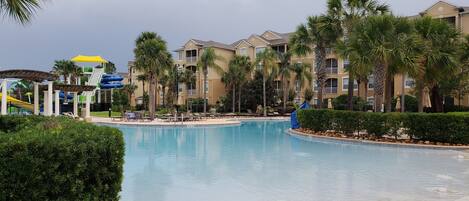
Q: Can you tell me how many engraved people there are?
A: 0